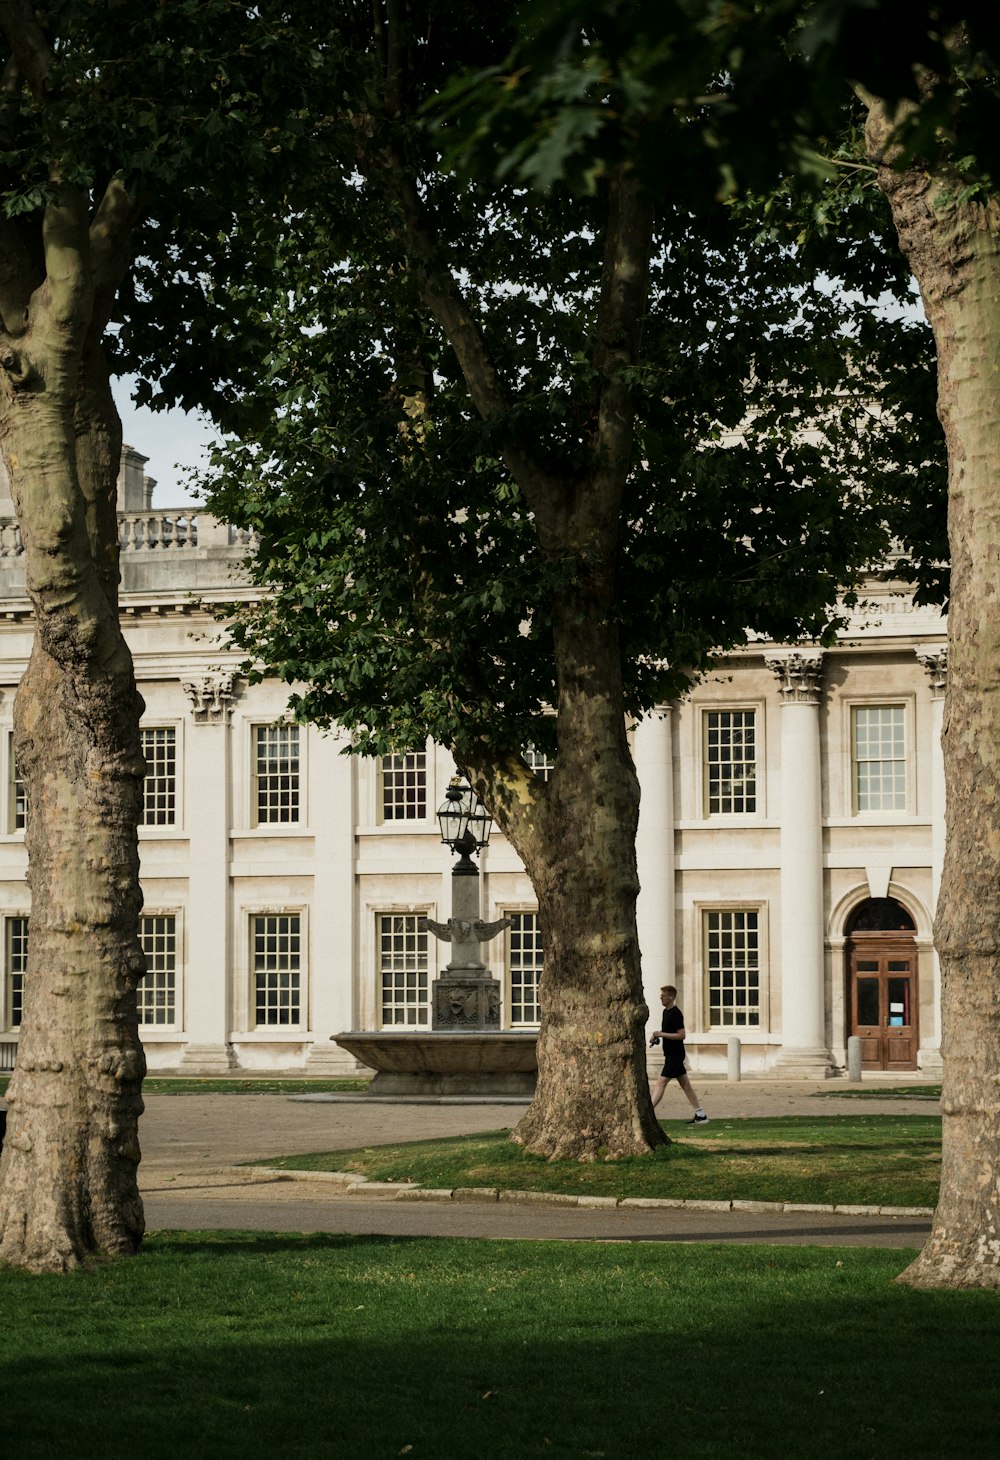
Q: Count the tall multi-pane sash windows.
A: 13